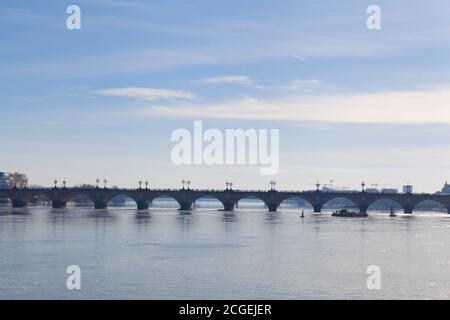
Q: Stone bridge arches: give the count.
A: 11